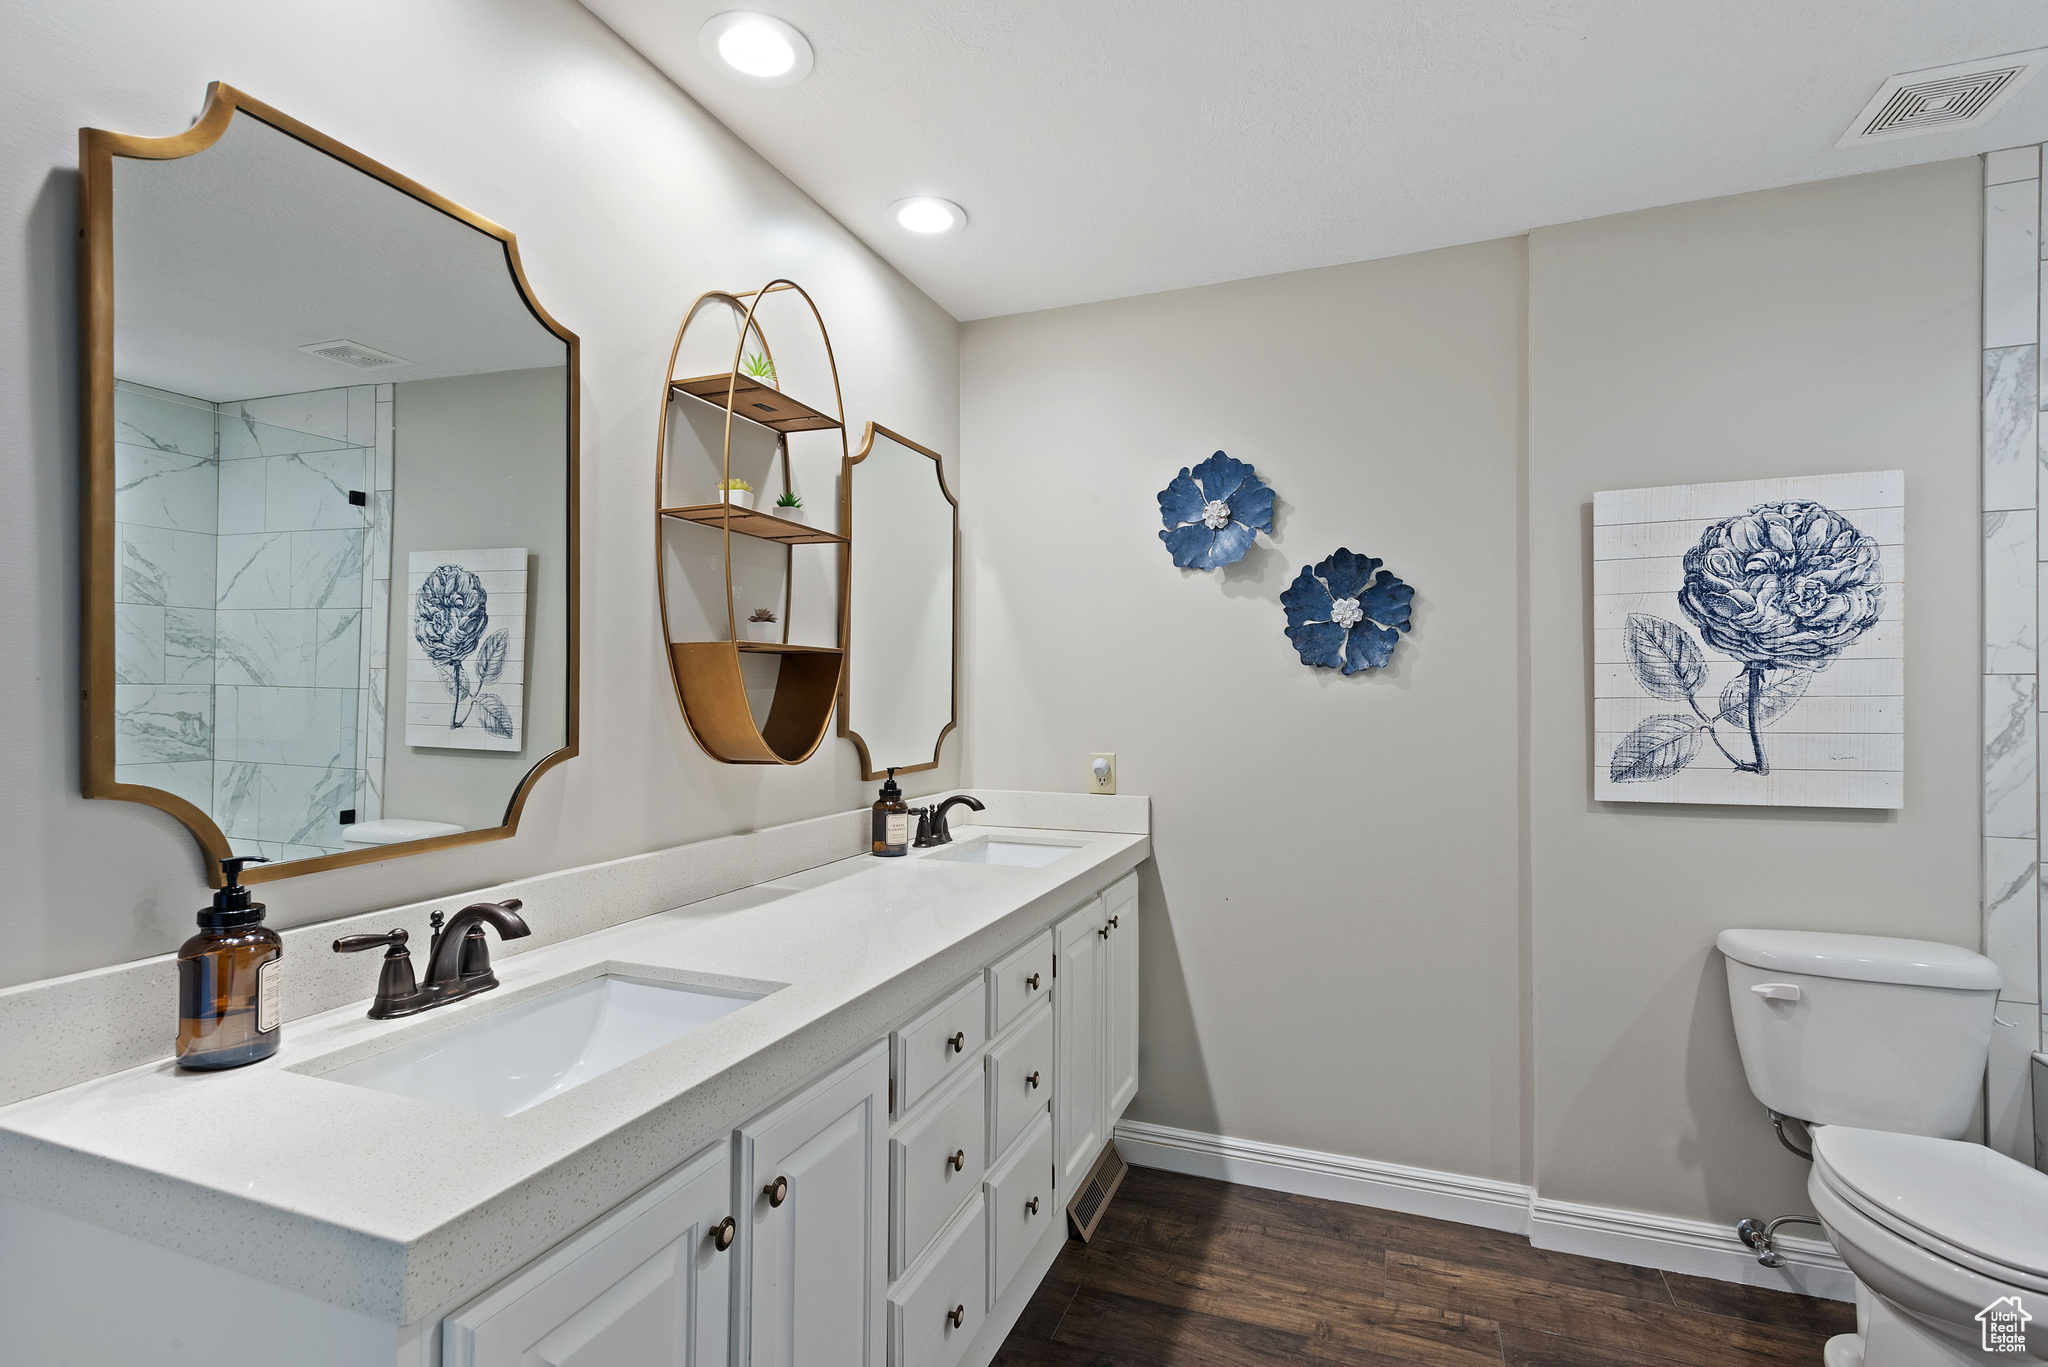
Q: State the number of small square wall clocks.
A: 0